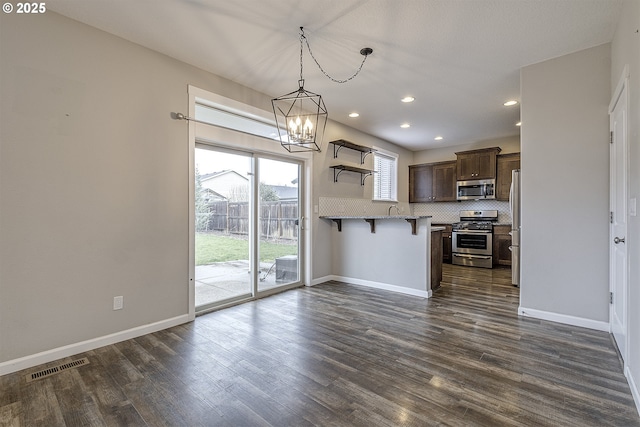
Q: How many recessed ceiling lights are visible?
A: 6